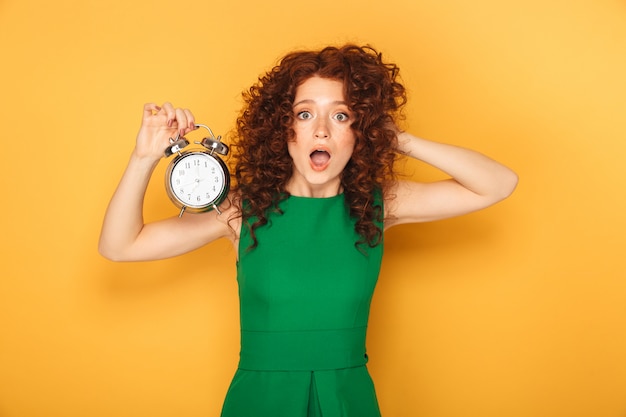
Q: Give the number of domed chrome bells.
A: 2